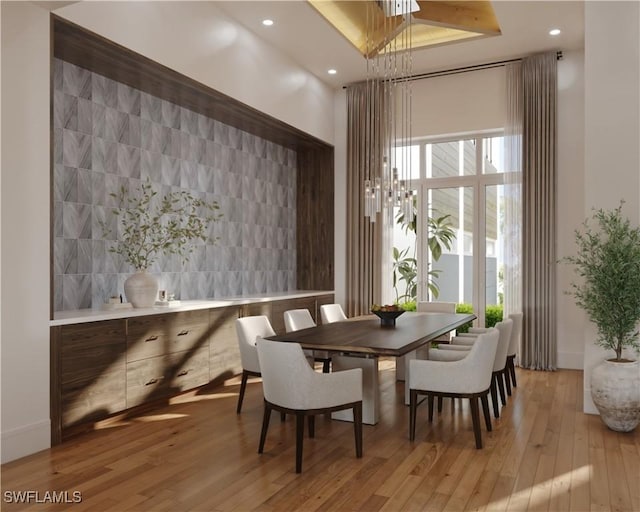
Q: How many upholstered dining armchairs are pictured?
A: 8